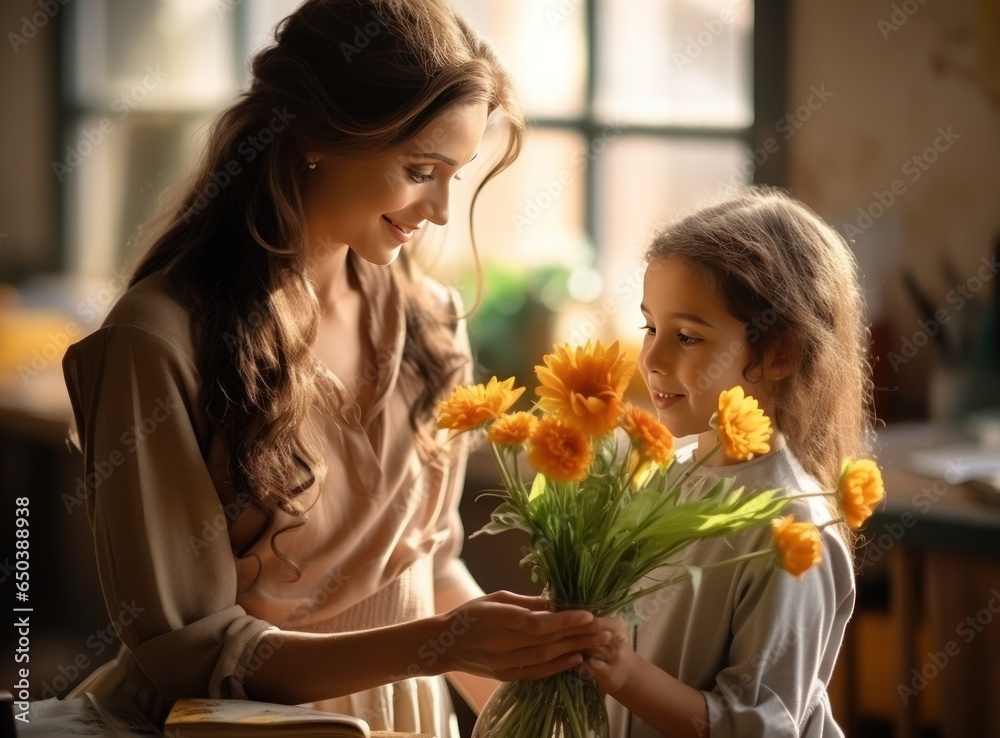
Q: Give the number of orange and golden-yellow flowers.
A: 8